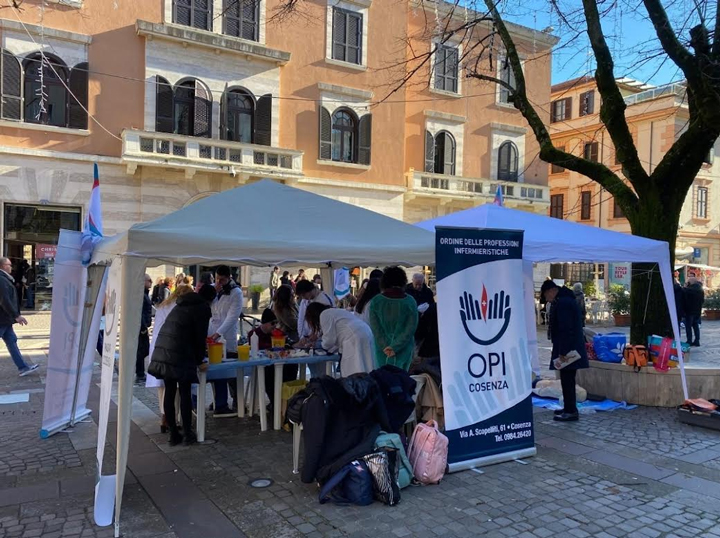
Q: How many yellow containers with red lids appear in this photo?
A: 2